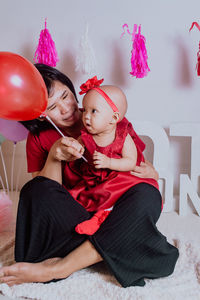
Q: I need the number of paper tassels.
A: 4